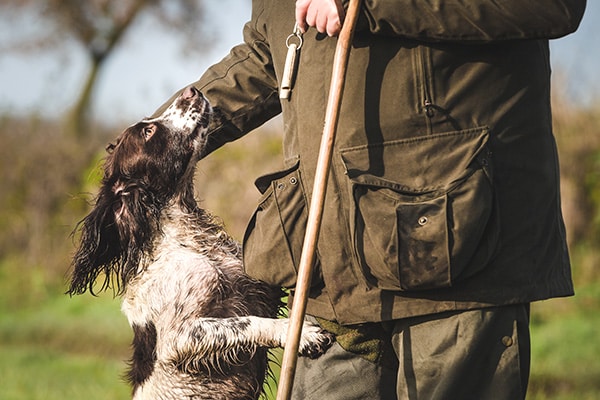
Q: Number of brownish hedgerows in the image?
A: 1